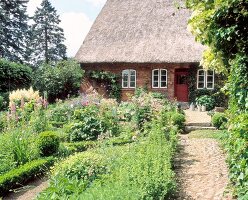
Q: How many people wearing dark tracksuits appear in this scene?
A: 0